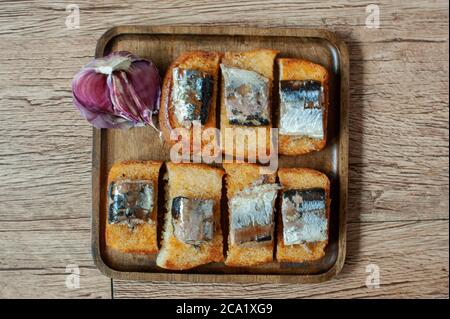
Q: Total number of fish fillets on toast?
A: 7